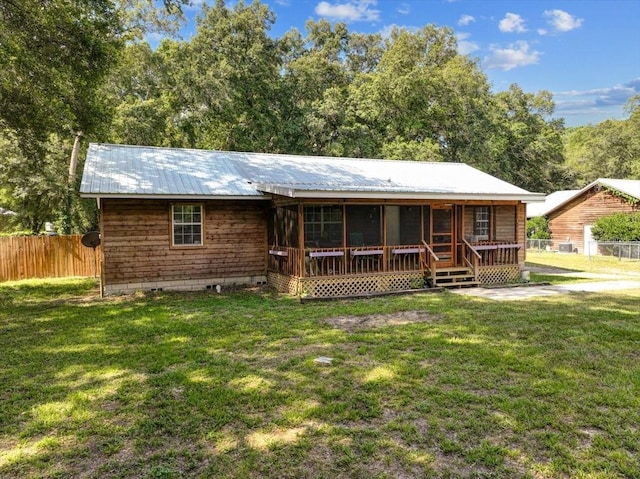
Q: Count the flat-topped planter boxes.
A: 6